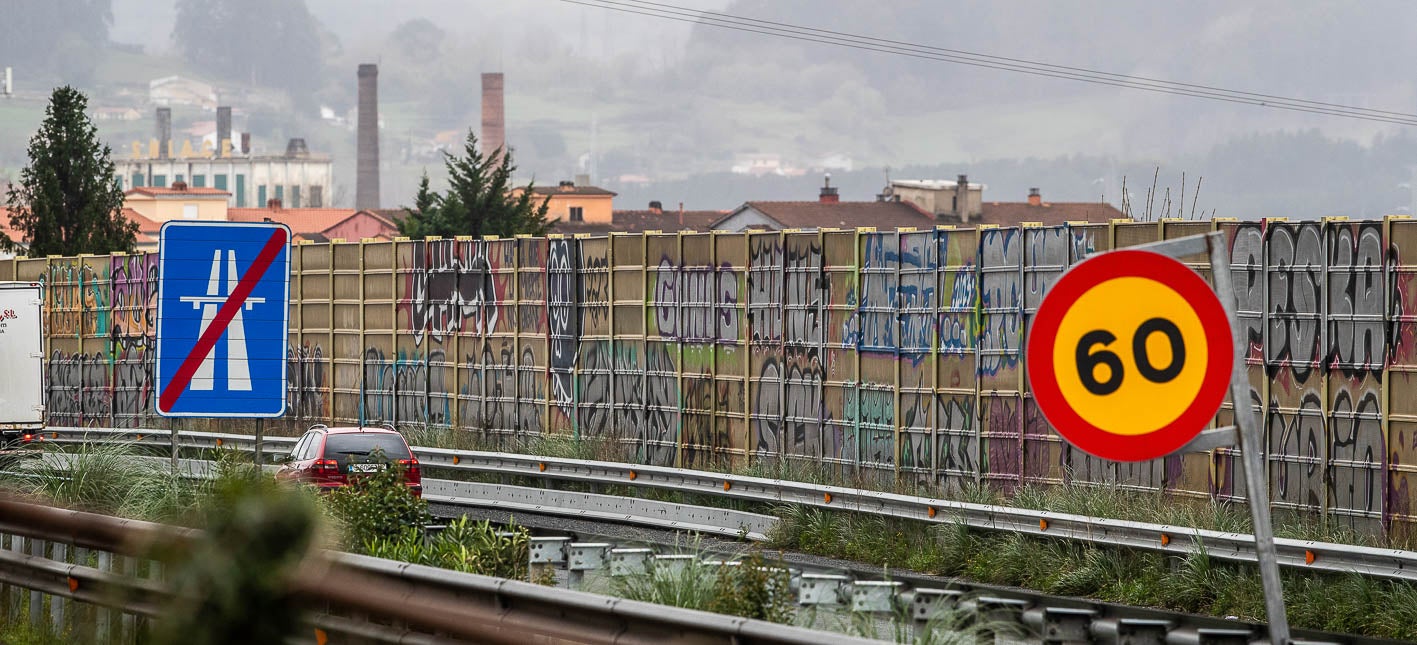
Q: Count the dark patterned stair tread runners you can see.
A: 0